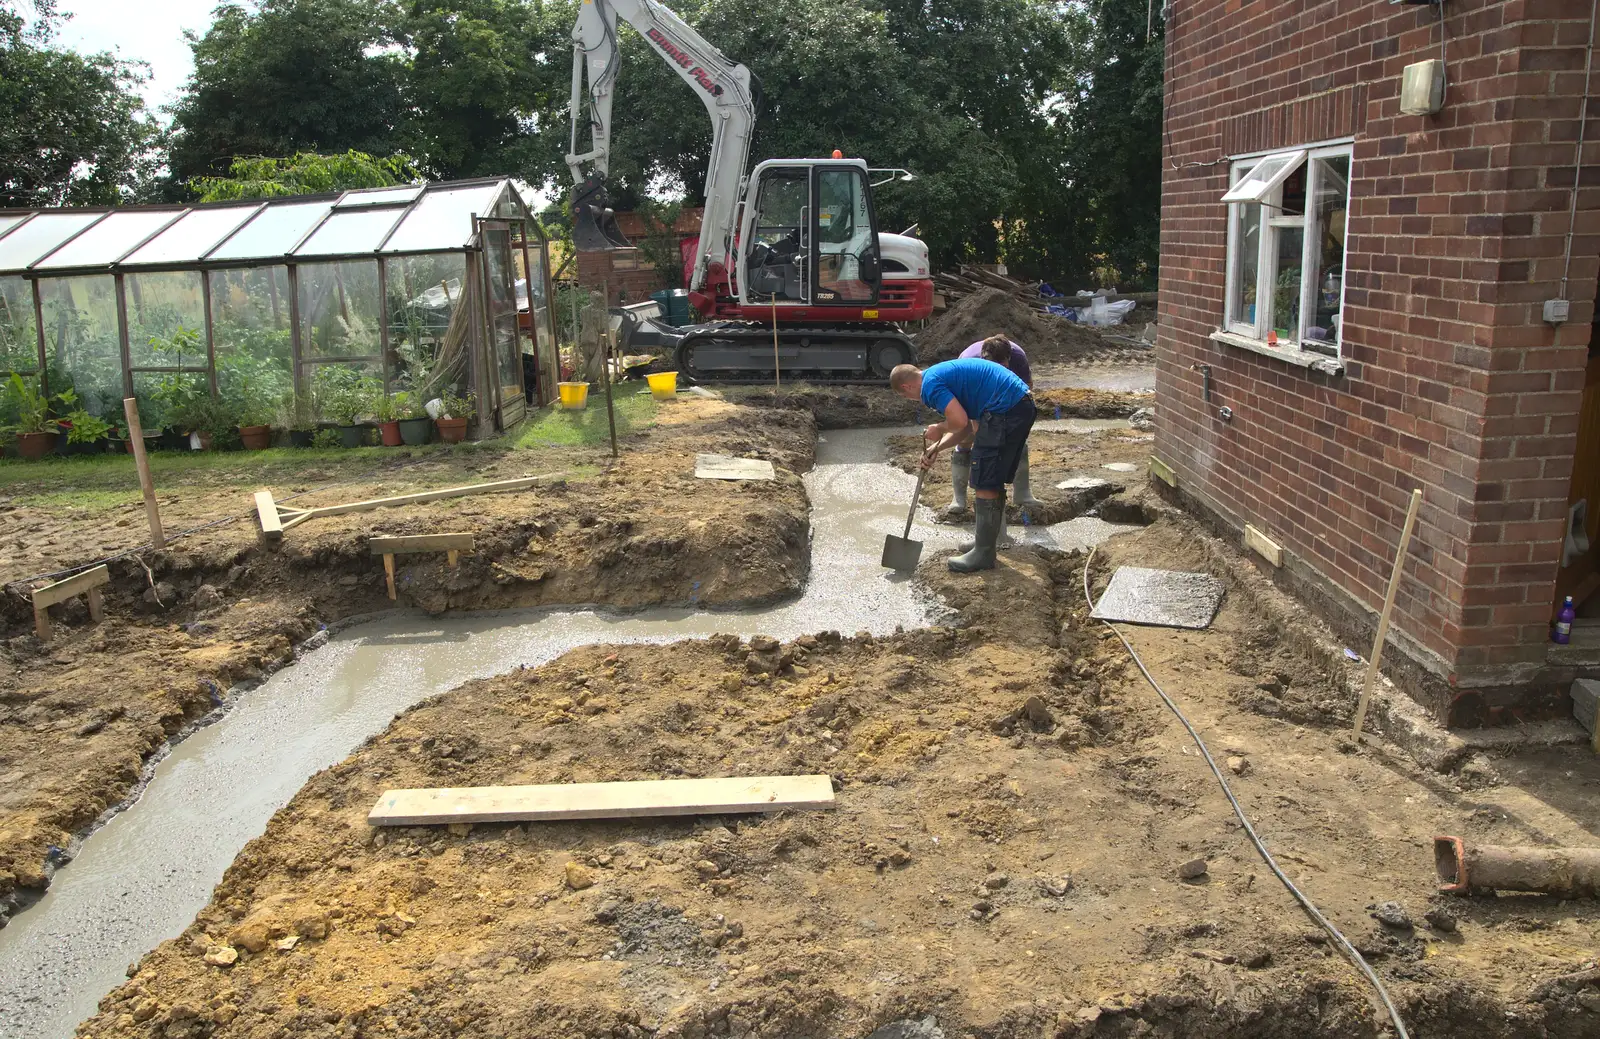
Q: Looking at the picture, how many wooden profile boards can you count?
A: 2